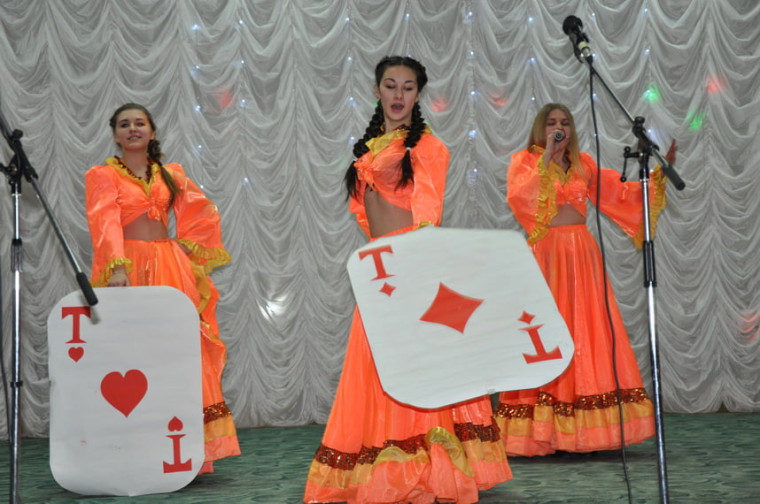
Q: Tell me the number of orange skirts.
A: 3